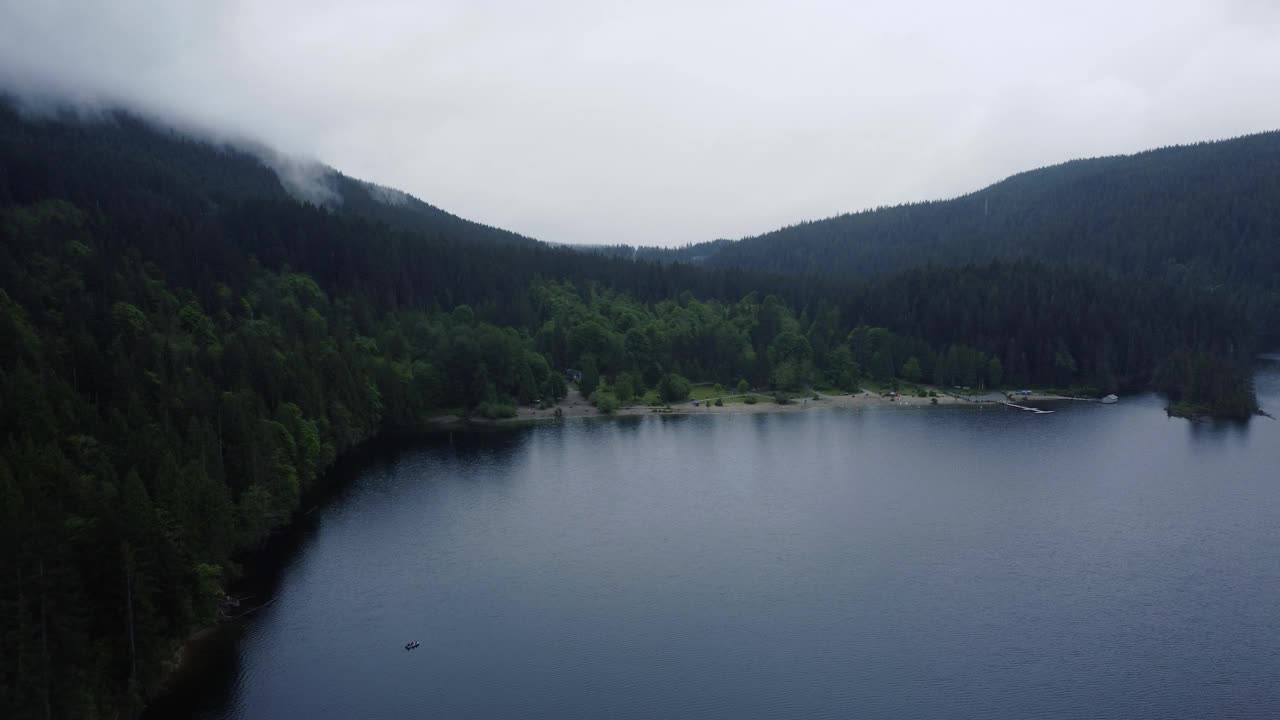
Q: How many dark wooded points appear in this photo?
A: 1